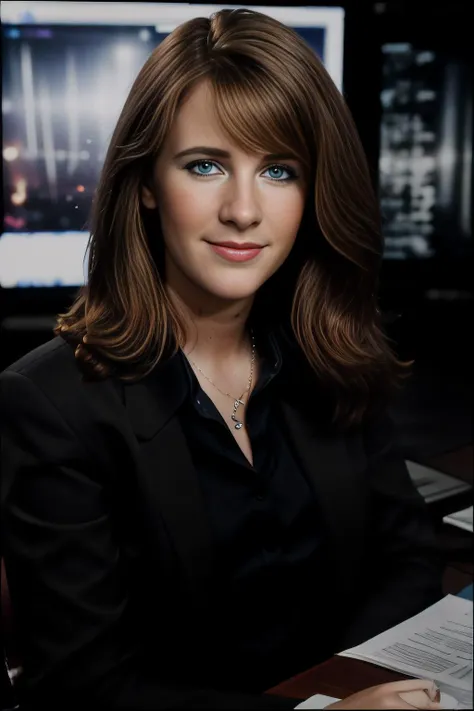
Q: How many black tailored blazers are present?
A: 1